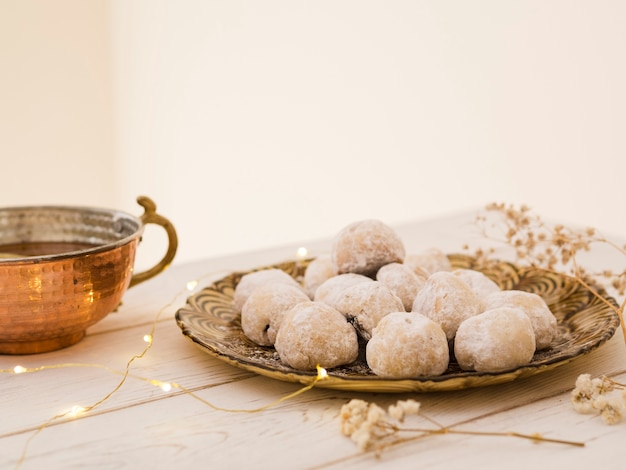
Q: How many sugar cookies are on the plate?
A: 14